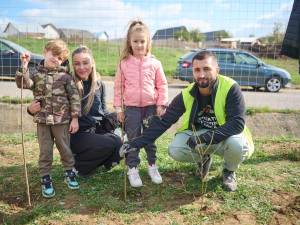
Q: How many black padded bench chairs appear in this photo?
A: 0